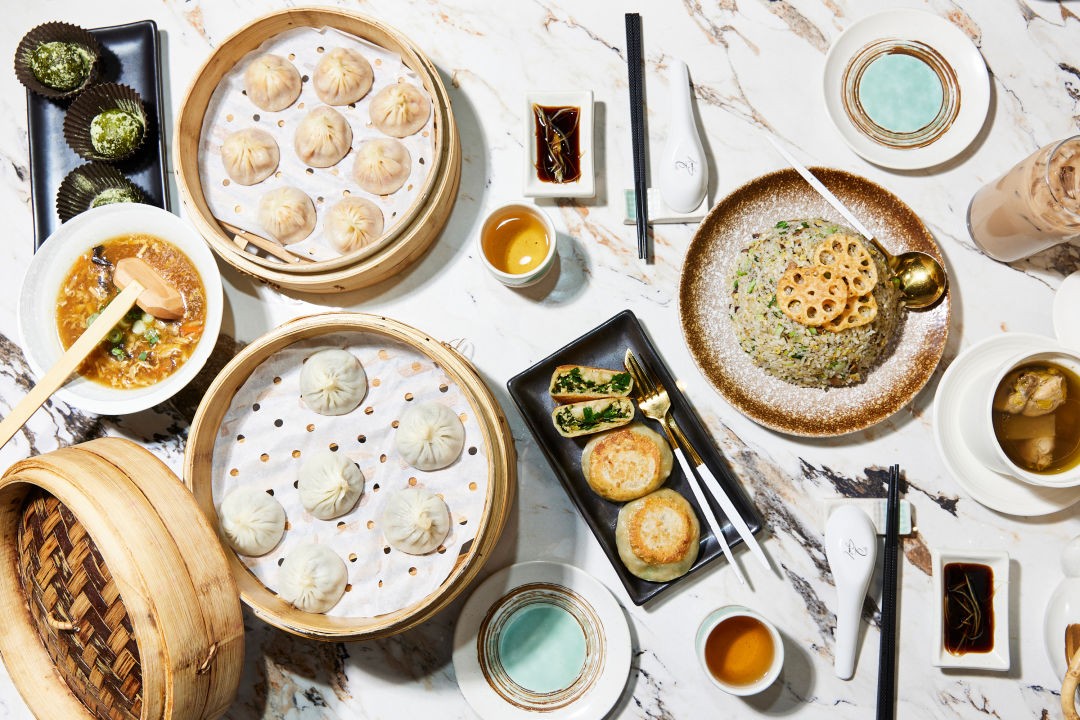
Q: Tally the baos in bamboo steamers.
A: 14